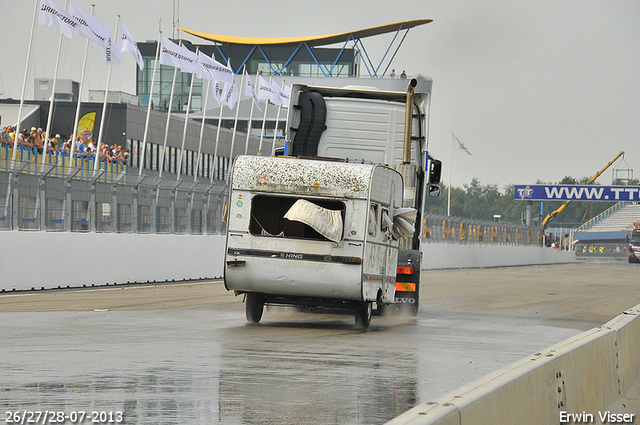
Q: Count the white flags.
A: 14